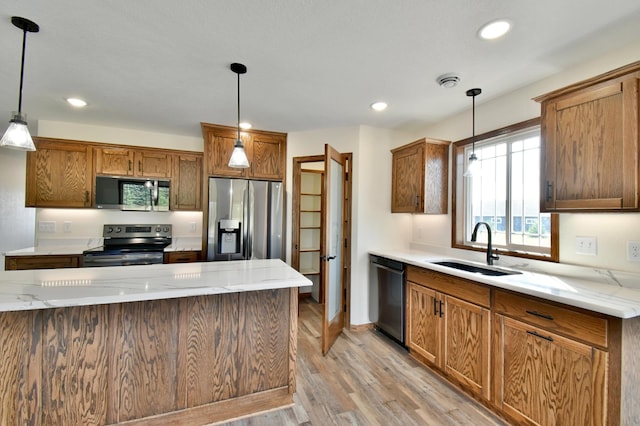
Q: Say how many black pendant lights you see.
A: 3